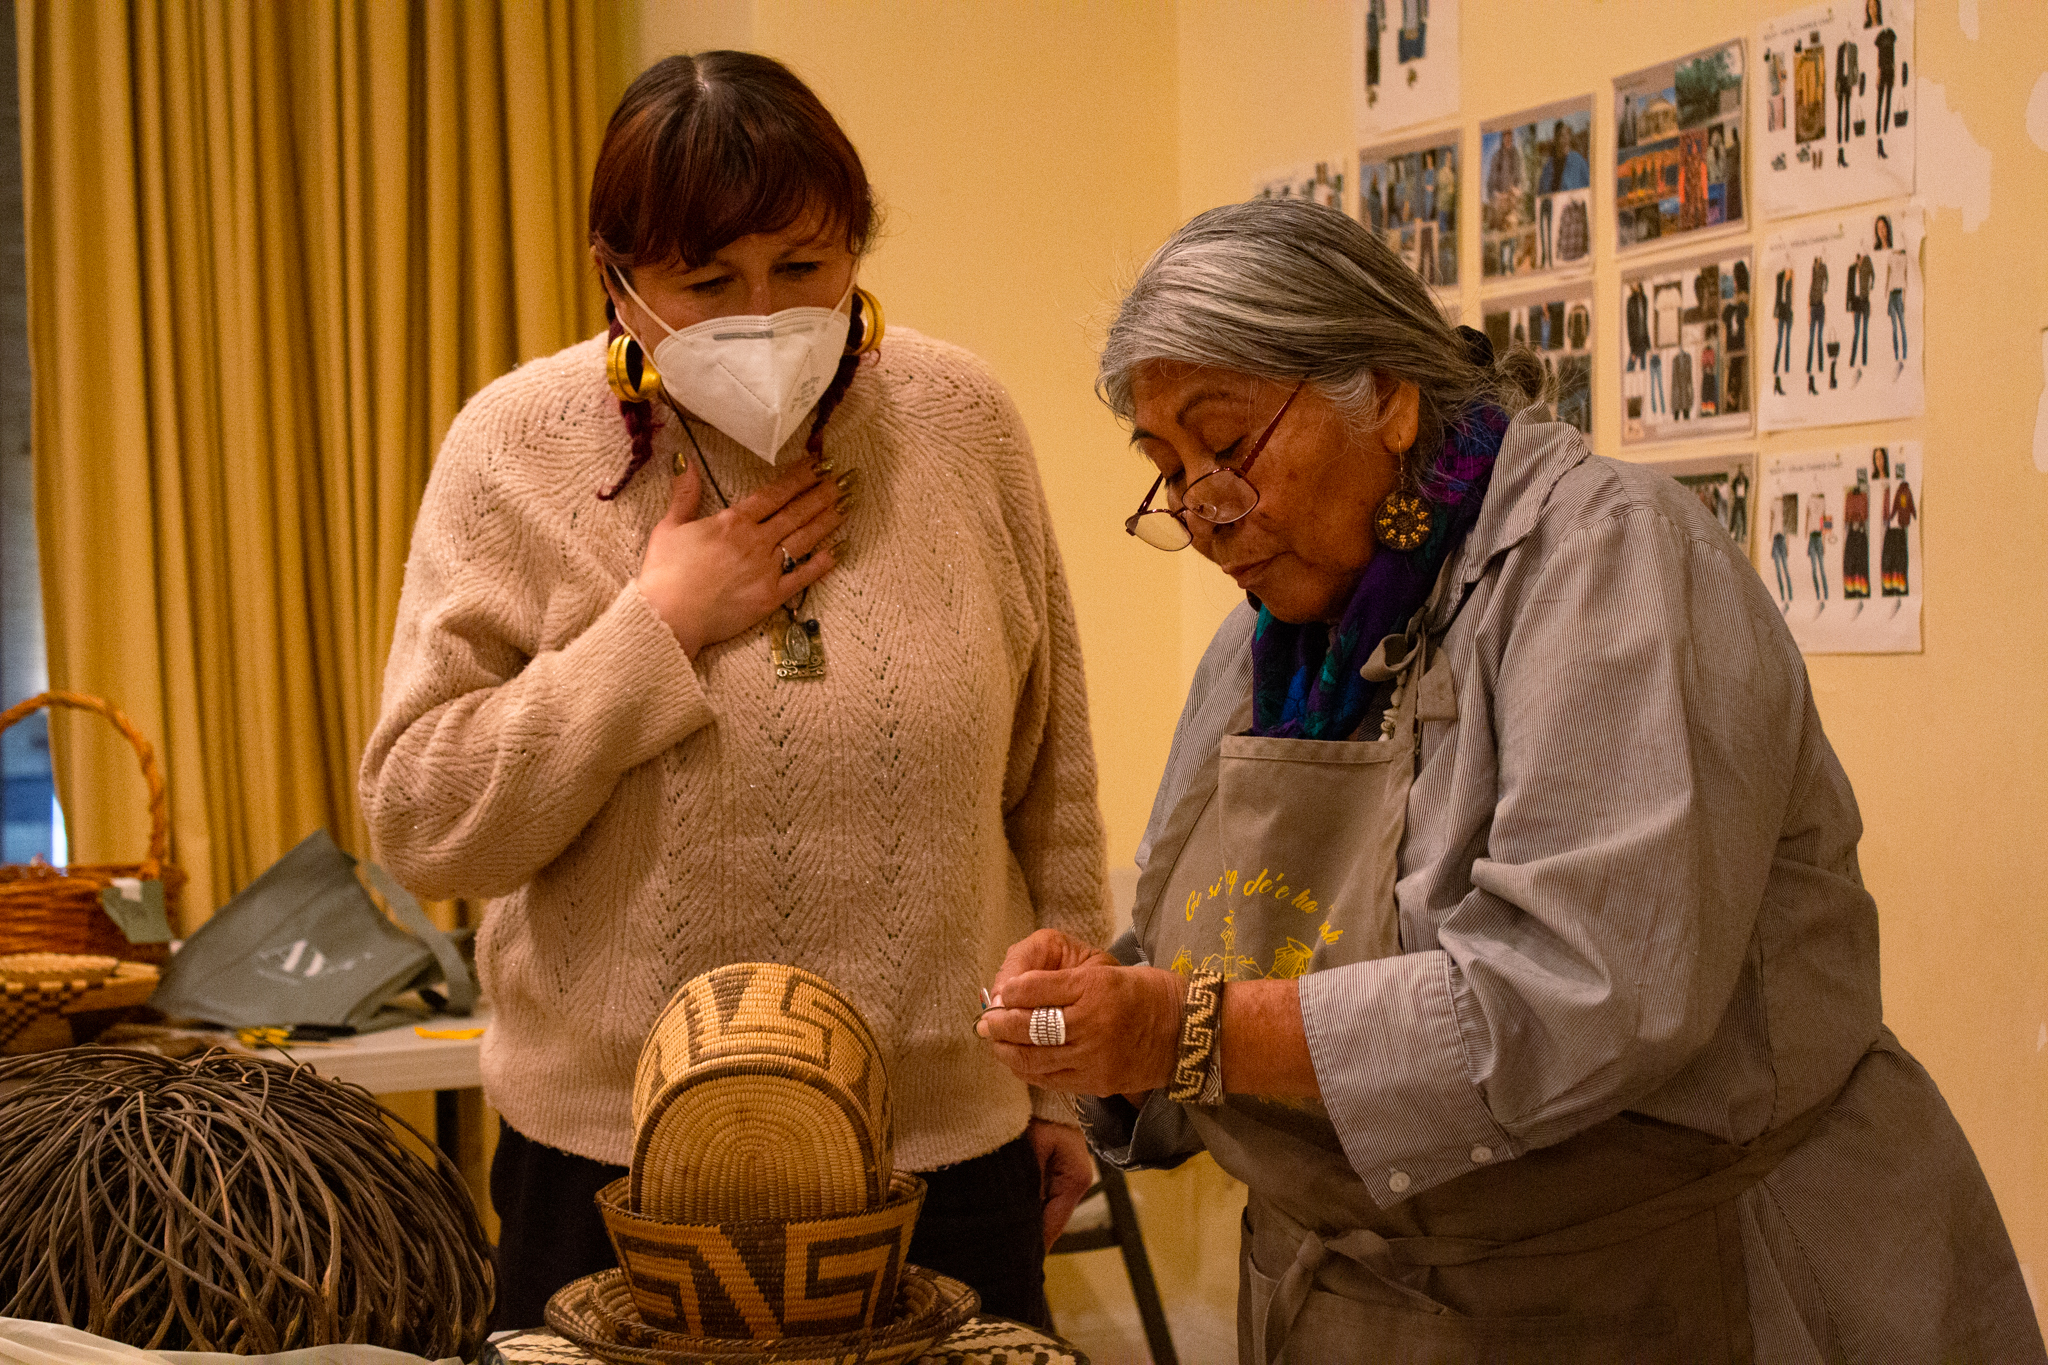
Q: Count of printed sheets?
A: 11